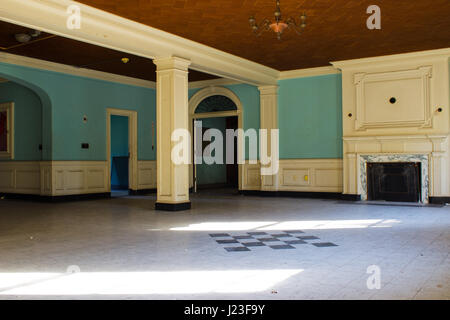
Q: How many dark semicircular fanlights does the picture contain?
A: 1